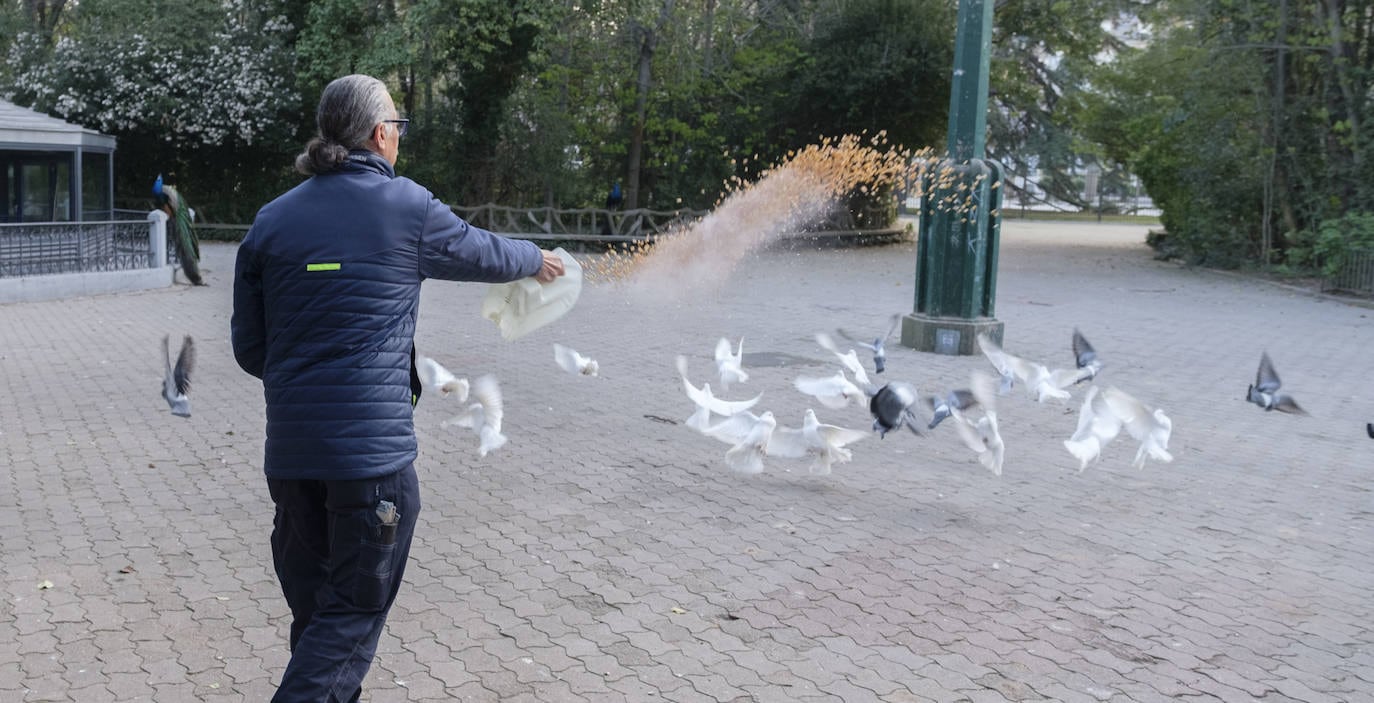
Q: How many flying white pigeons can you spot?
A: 13